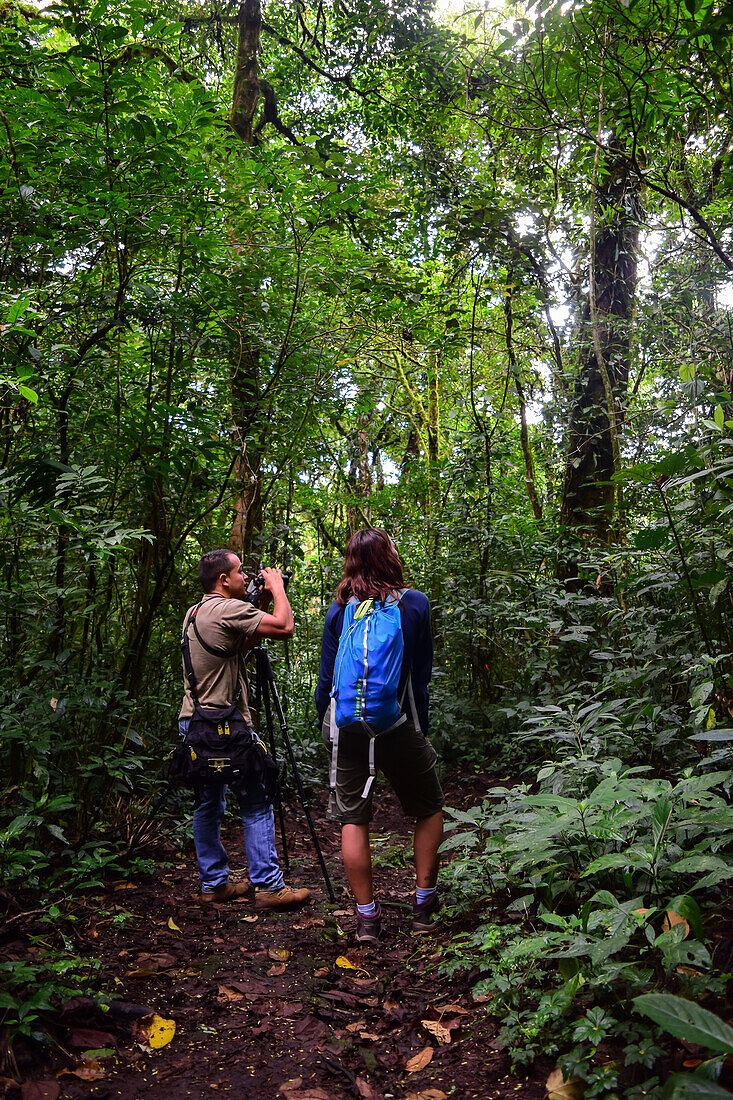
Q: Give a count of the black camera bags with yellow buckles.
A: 1